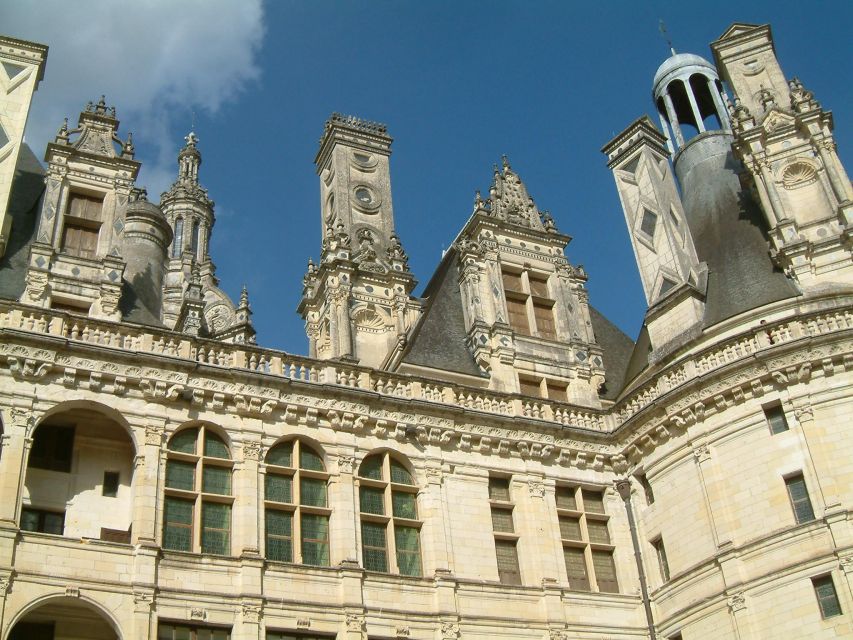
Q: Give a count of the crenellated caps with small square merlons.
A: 1